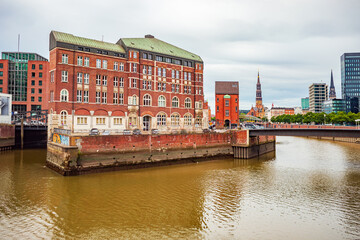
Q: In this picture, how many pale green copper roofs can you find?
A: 2